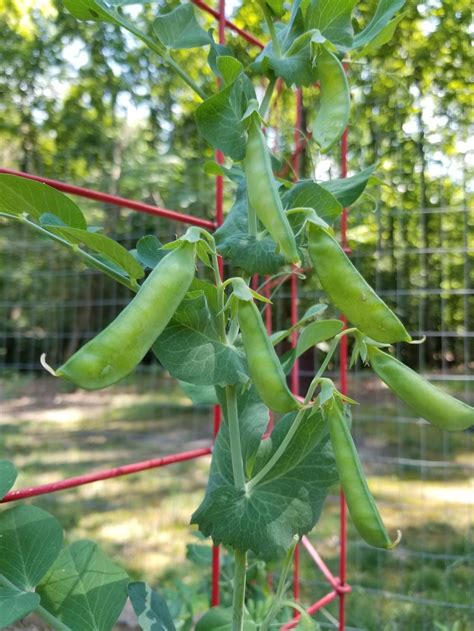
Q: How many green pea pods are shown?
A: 7